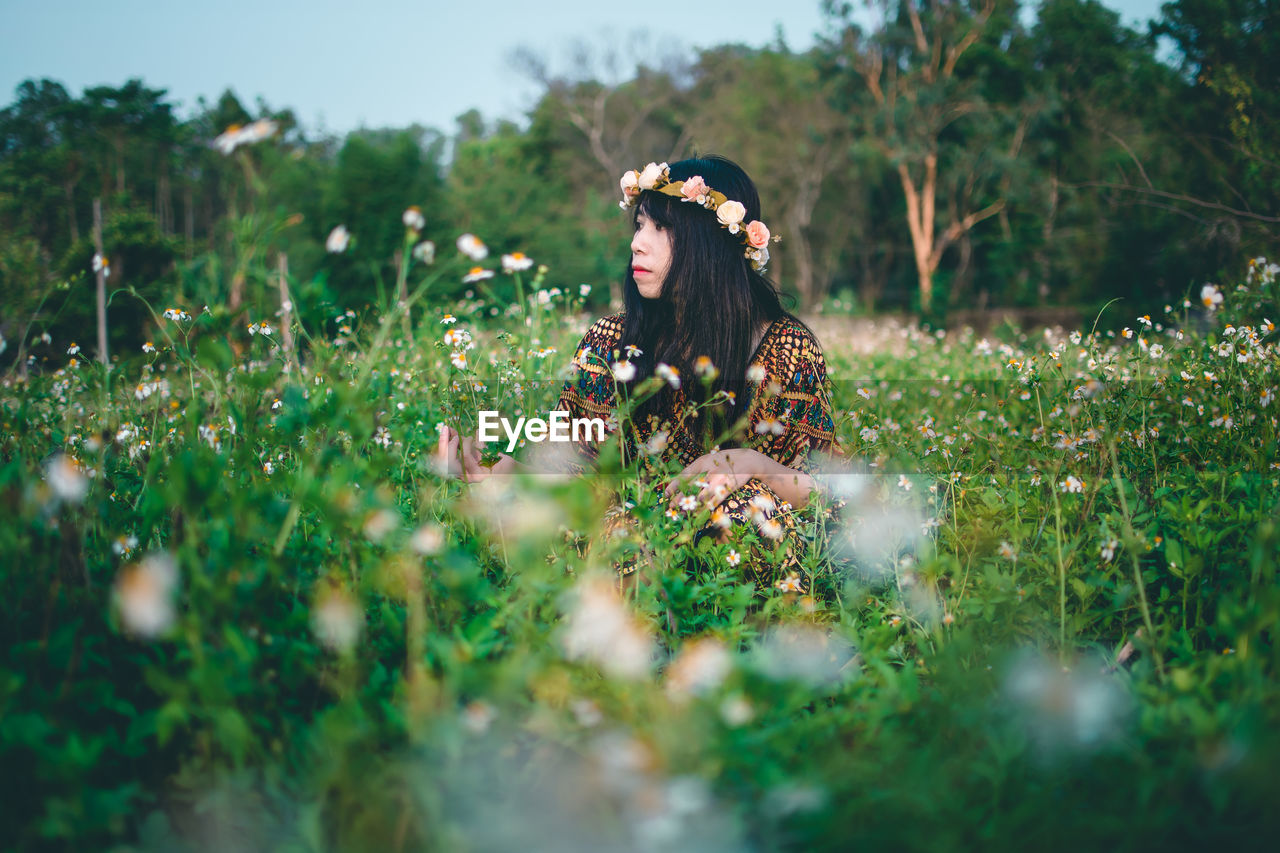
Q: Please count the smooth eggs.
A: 0